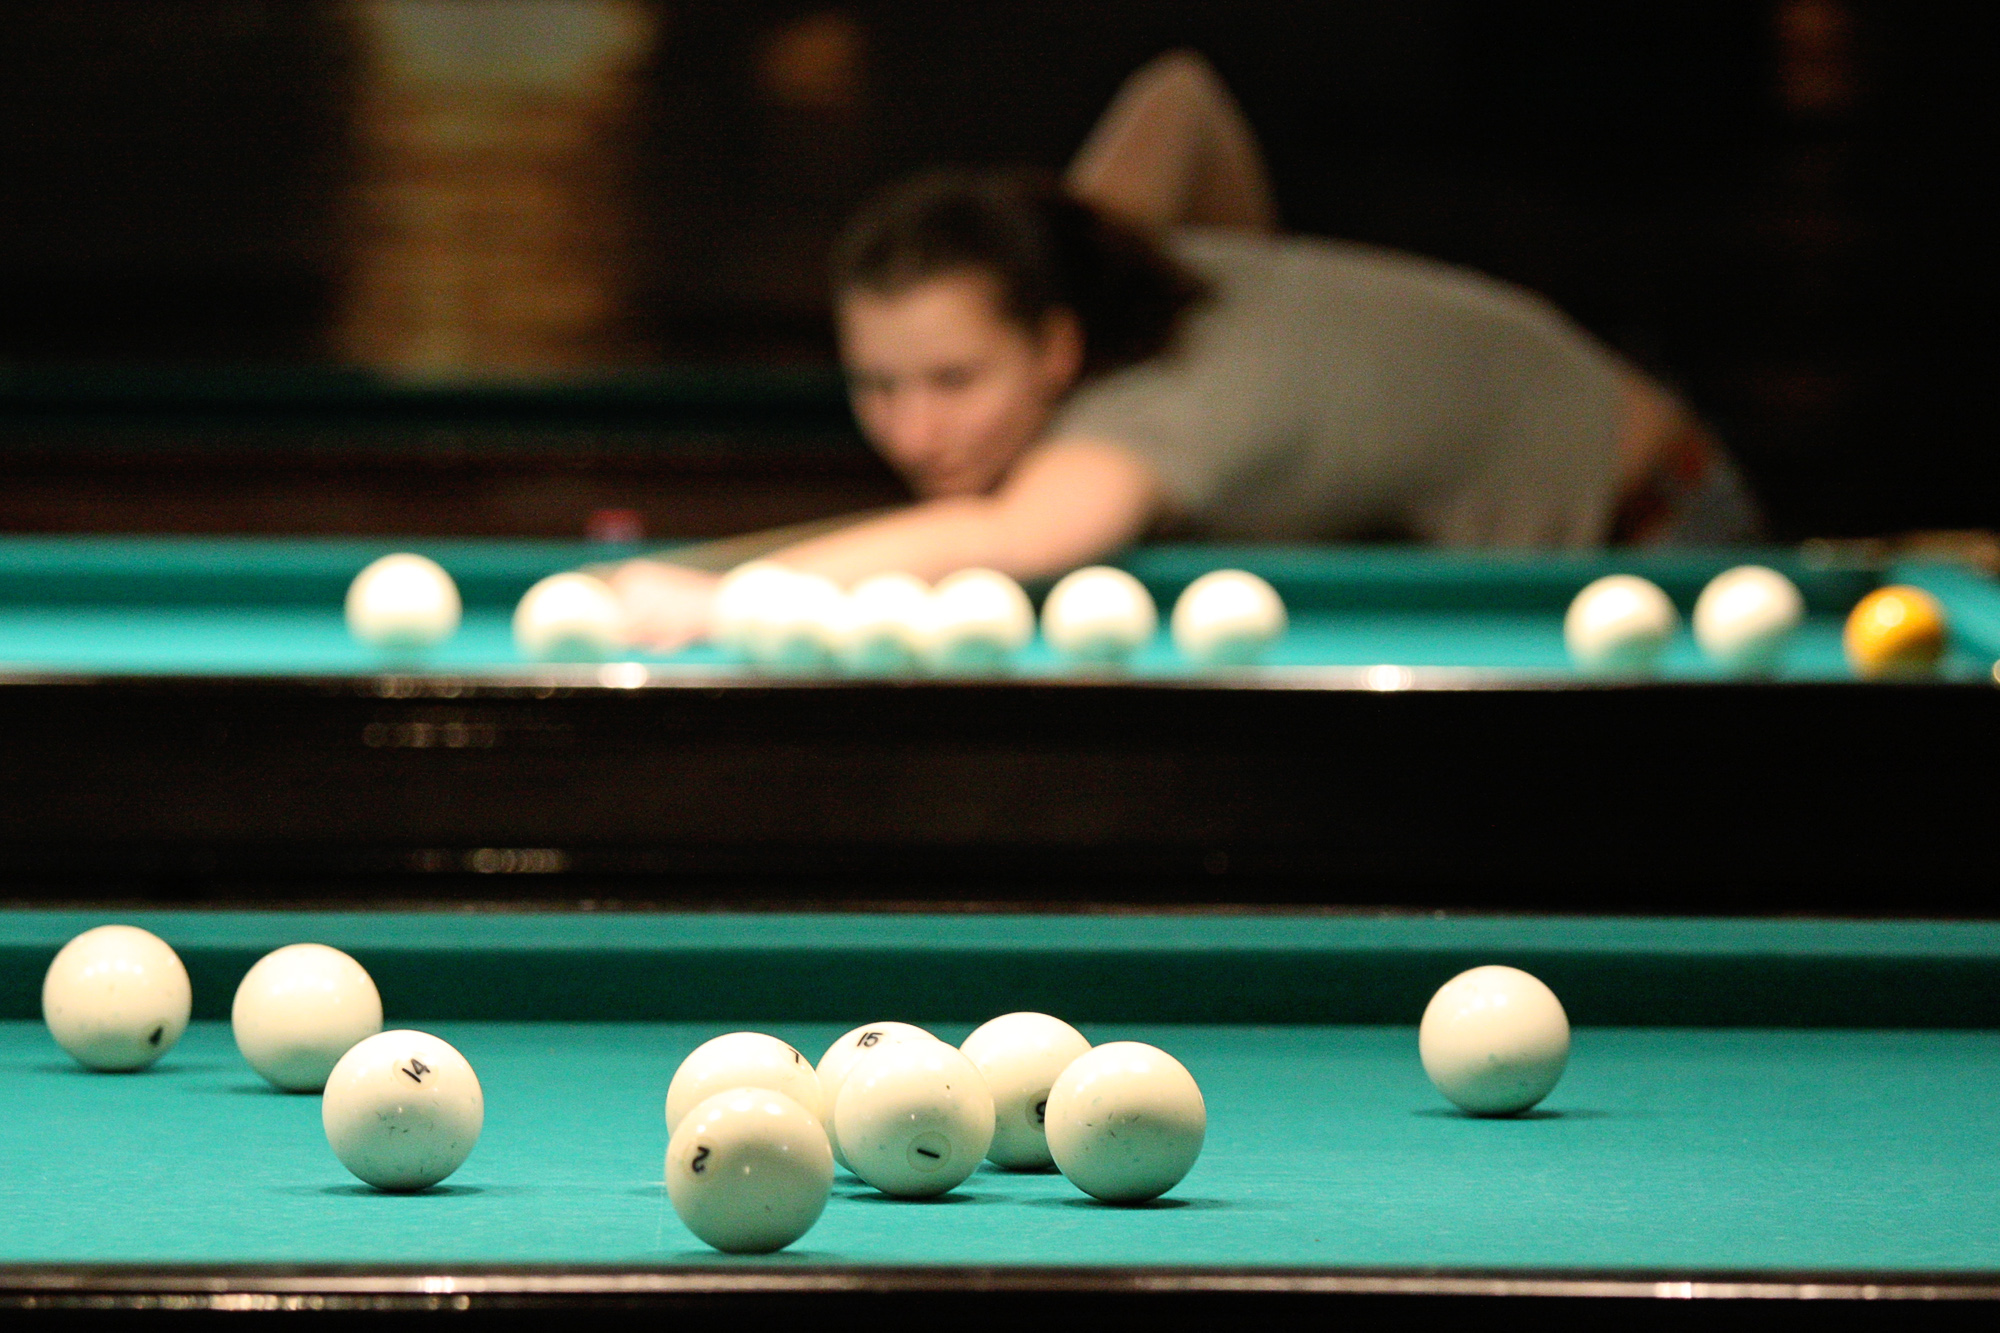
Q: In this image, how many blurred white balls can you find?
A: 10